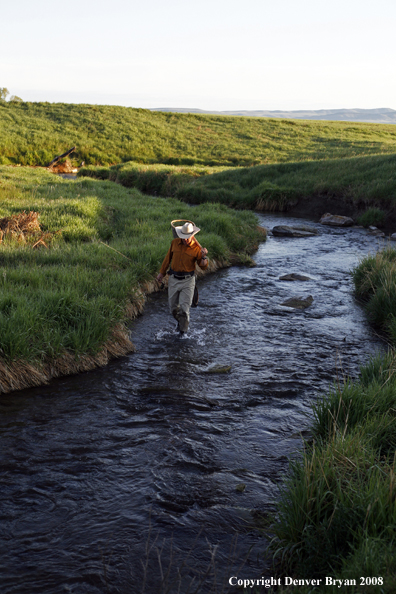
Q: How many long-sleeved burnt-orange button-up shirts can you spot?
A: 1